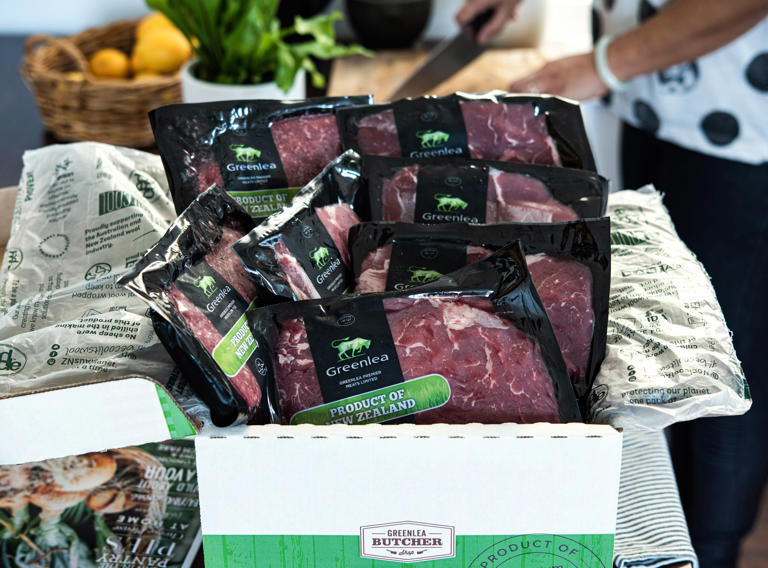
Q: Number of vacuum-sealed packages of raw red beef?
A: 7